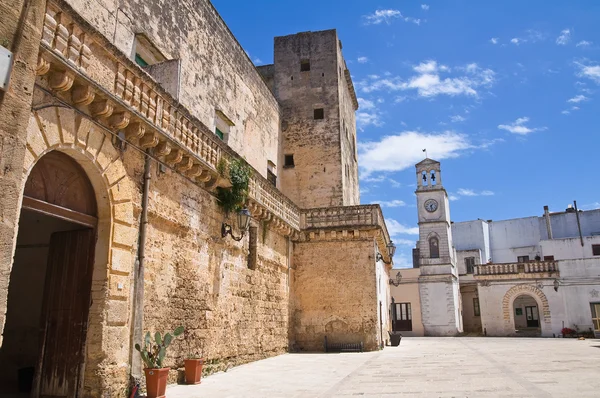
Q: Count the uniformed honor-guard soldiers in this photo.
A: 0